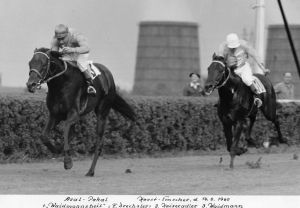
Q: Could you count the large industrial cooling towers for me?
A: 2